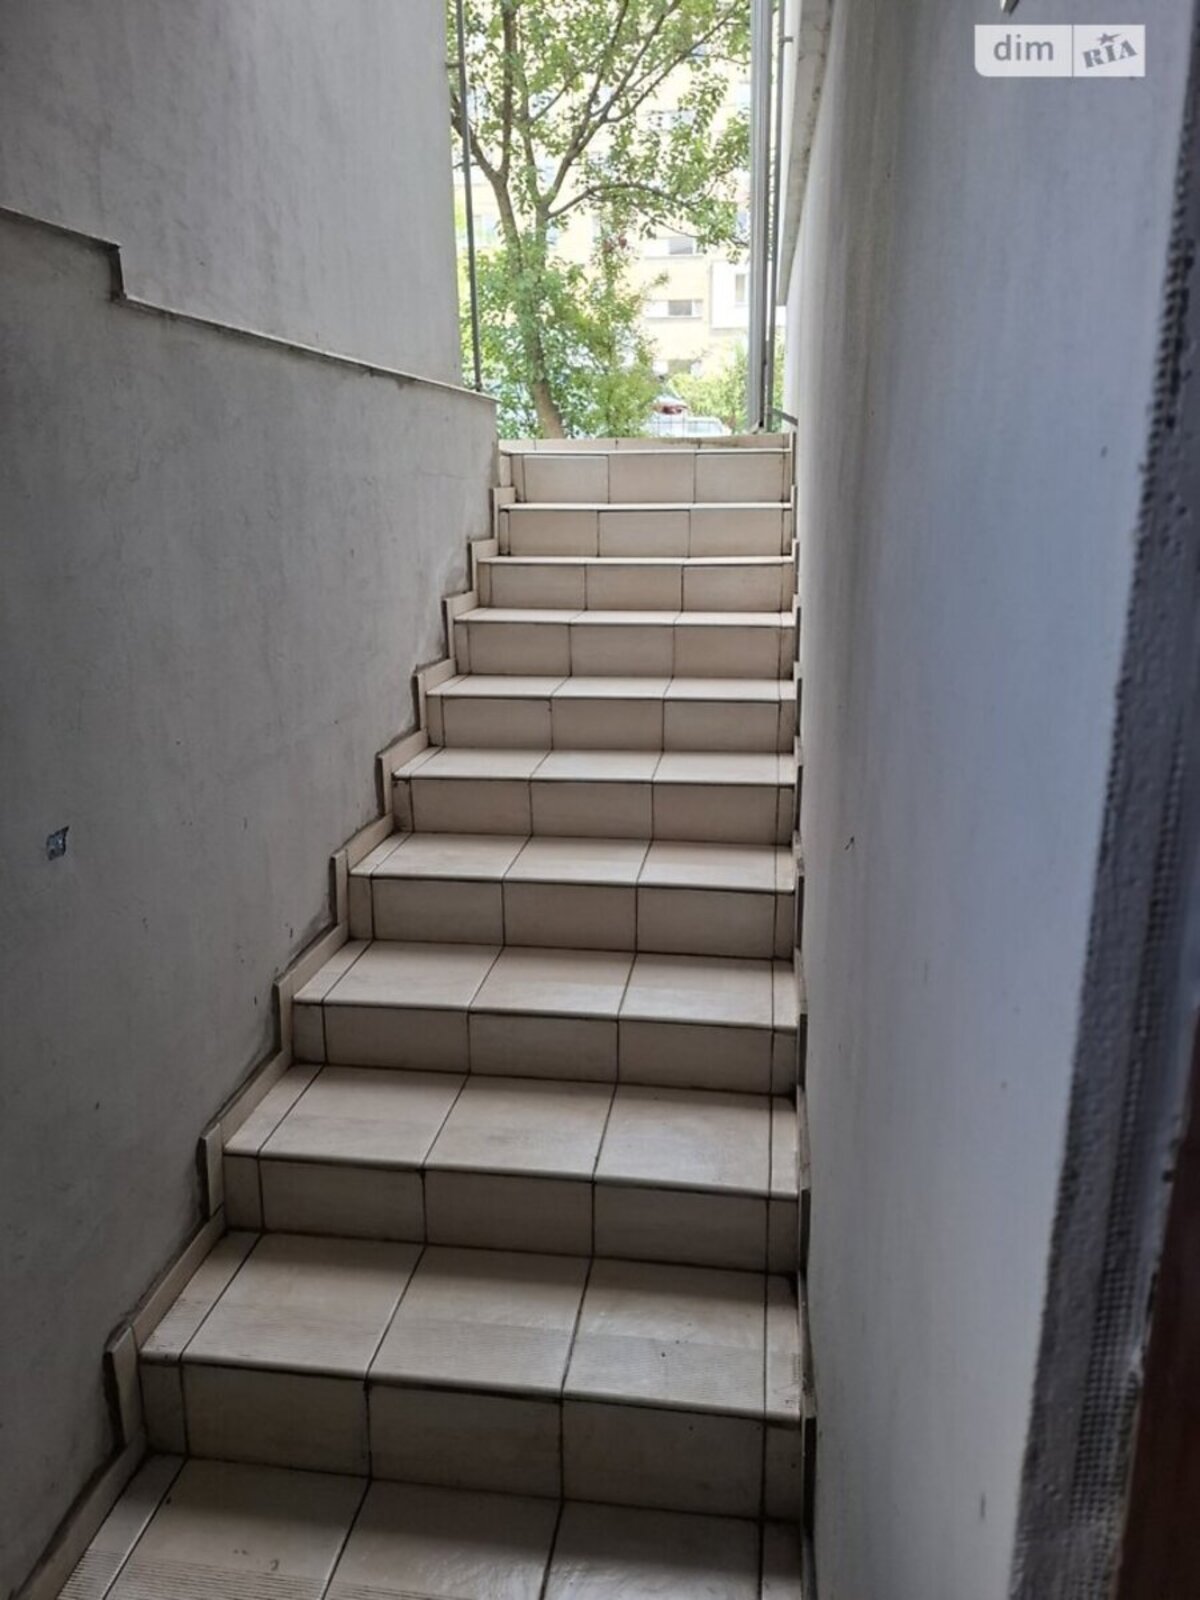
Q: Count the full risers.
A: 10